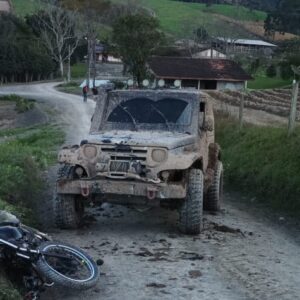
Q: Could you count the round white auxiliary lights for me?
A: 4